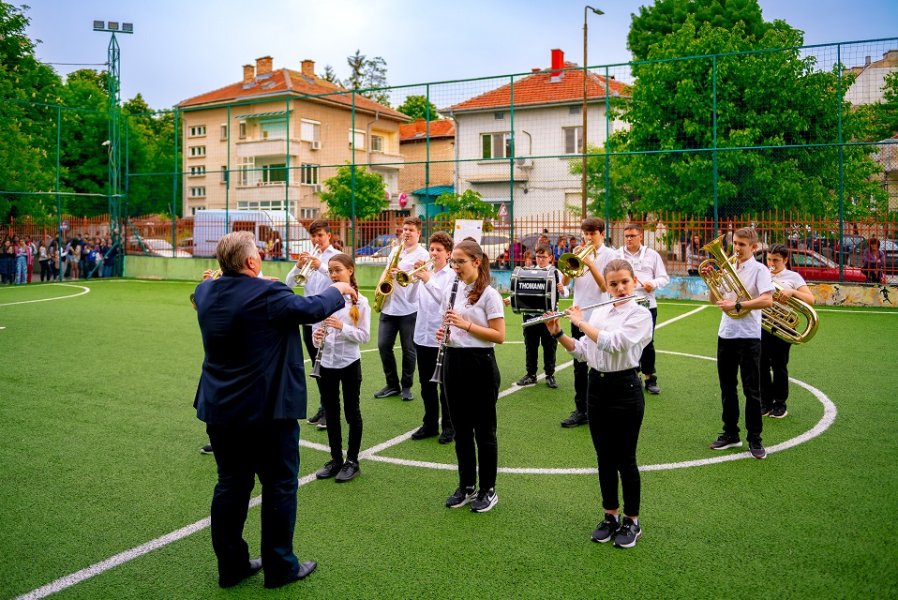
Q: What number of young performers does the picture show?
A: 12